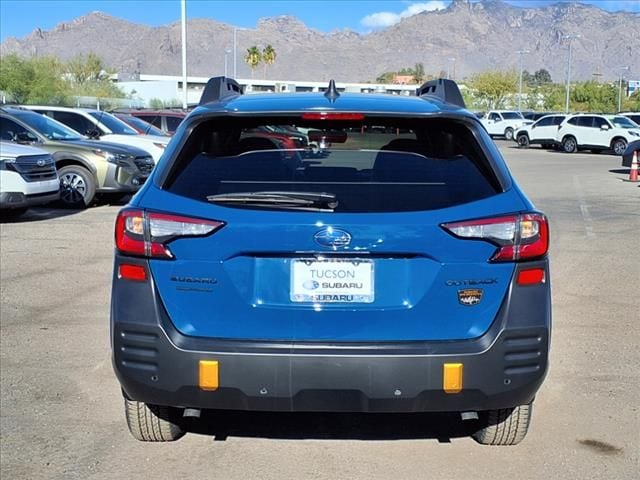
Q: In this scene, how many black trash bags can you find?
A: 0